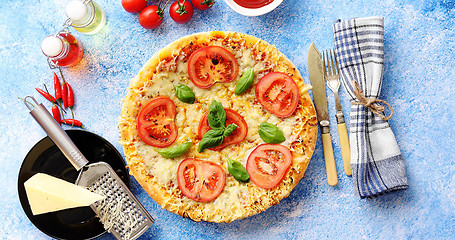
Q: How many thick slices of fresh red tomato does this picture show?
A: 6